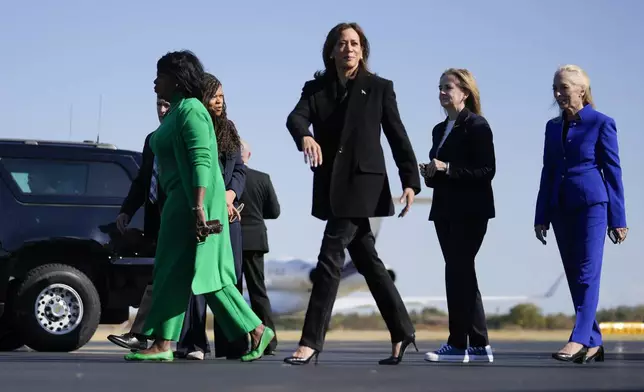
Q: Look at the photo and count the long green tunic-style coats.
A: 1